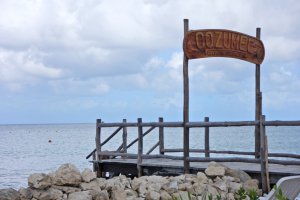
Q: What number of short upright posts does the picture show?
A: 6